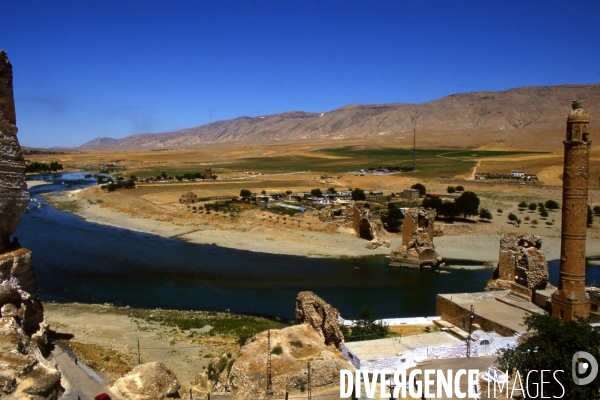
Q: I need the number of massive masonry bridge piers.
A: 3